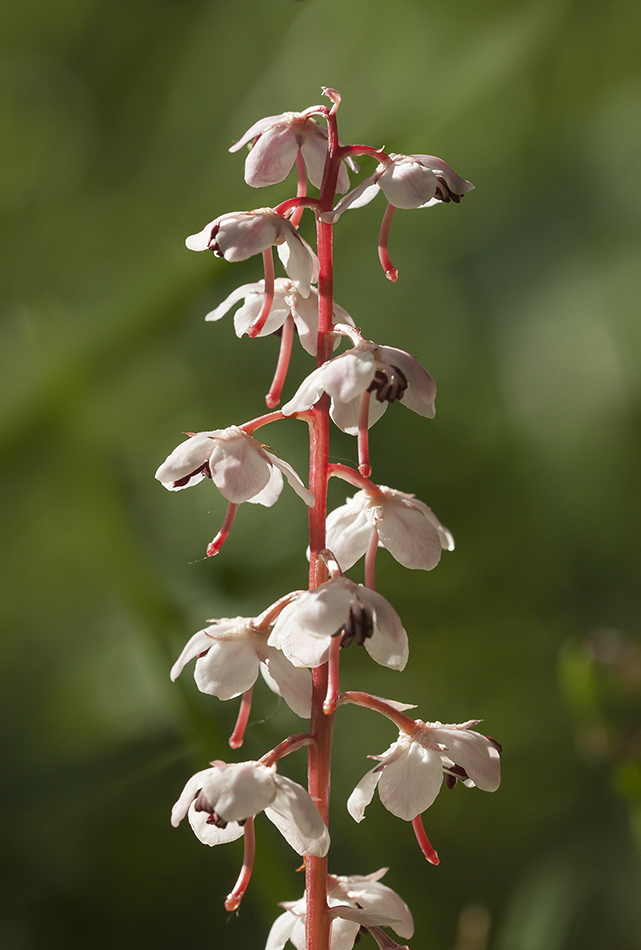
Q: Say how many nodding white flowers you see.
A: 12